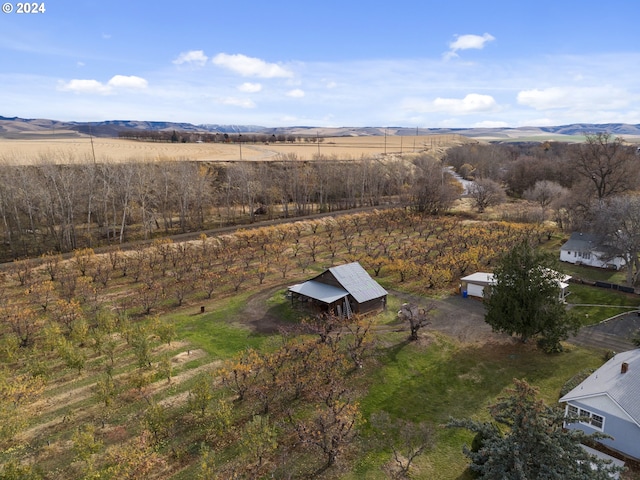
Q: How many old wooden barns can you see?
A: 1